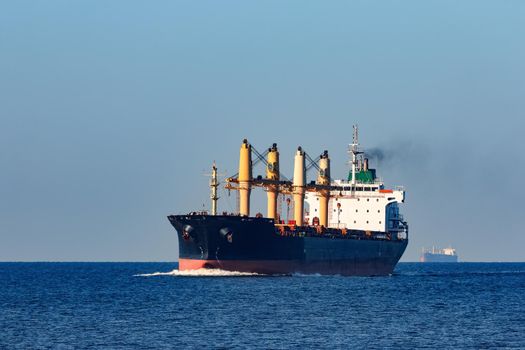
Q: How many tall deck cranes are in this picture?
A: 4